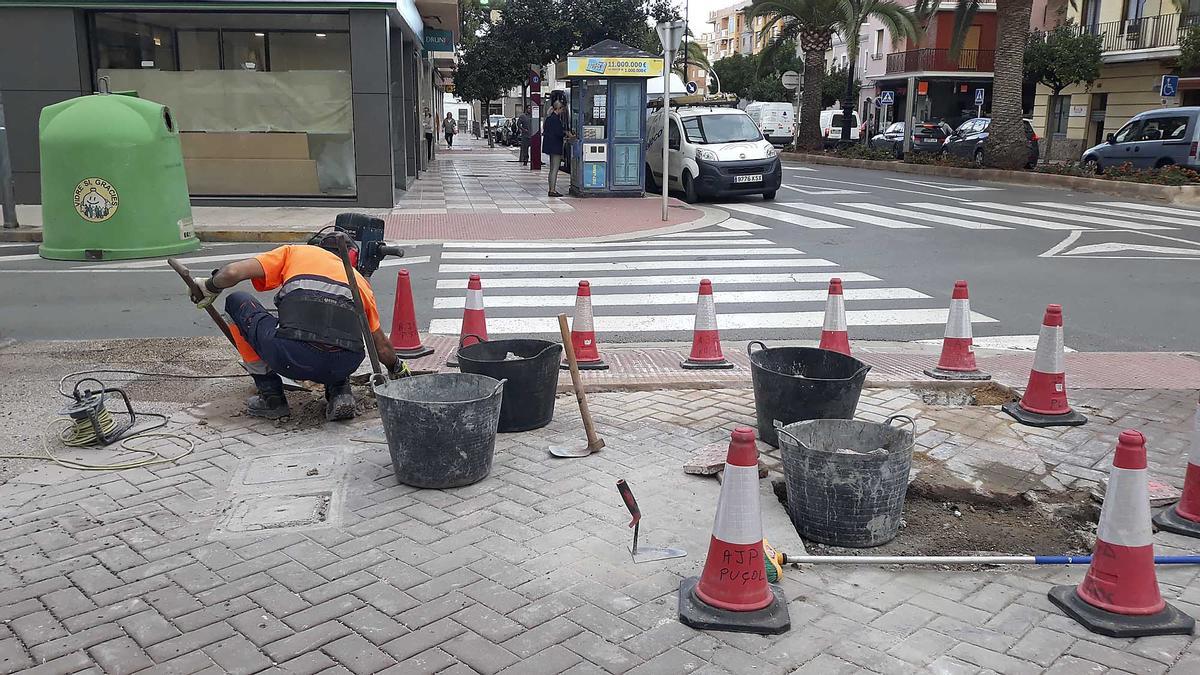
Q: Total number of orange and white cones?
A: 9